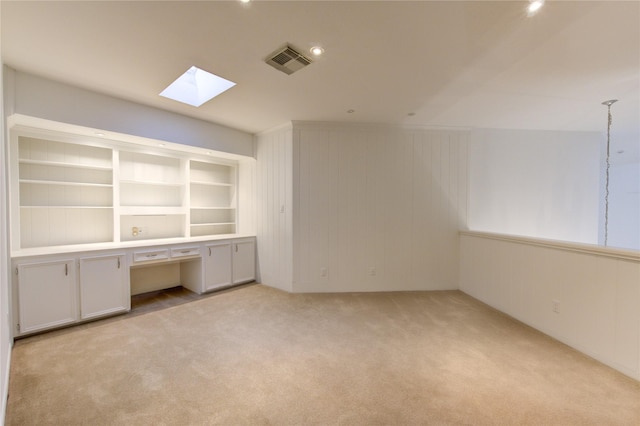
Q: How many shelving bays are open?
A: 3